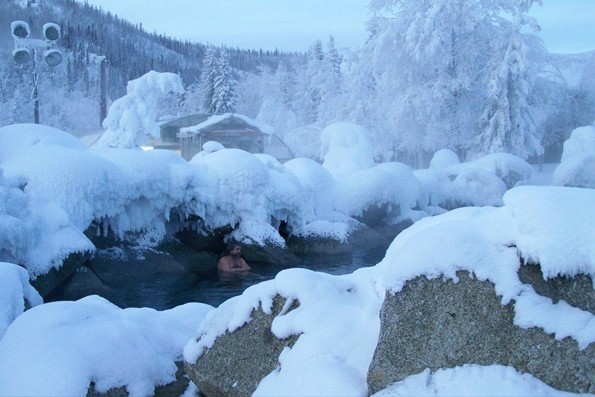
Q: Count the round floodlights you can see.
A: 4